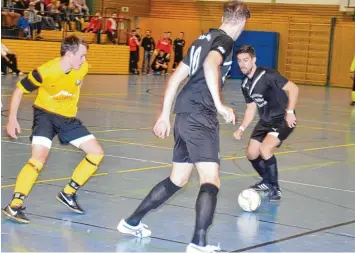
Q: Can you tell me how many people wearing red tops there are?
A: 4